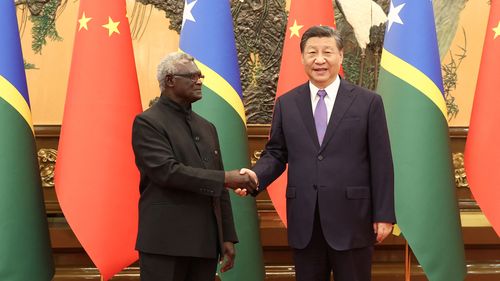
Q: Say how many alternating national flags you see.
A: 6